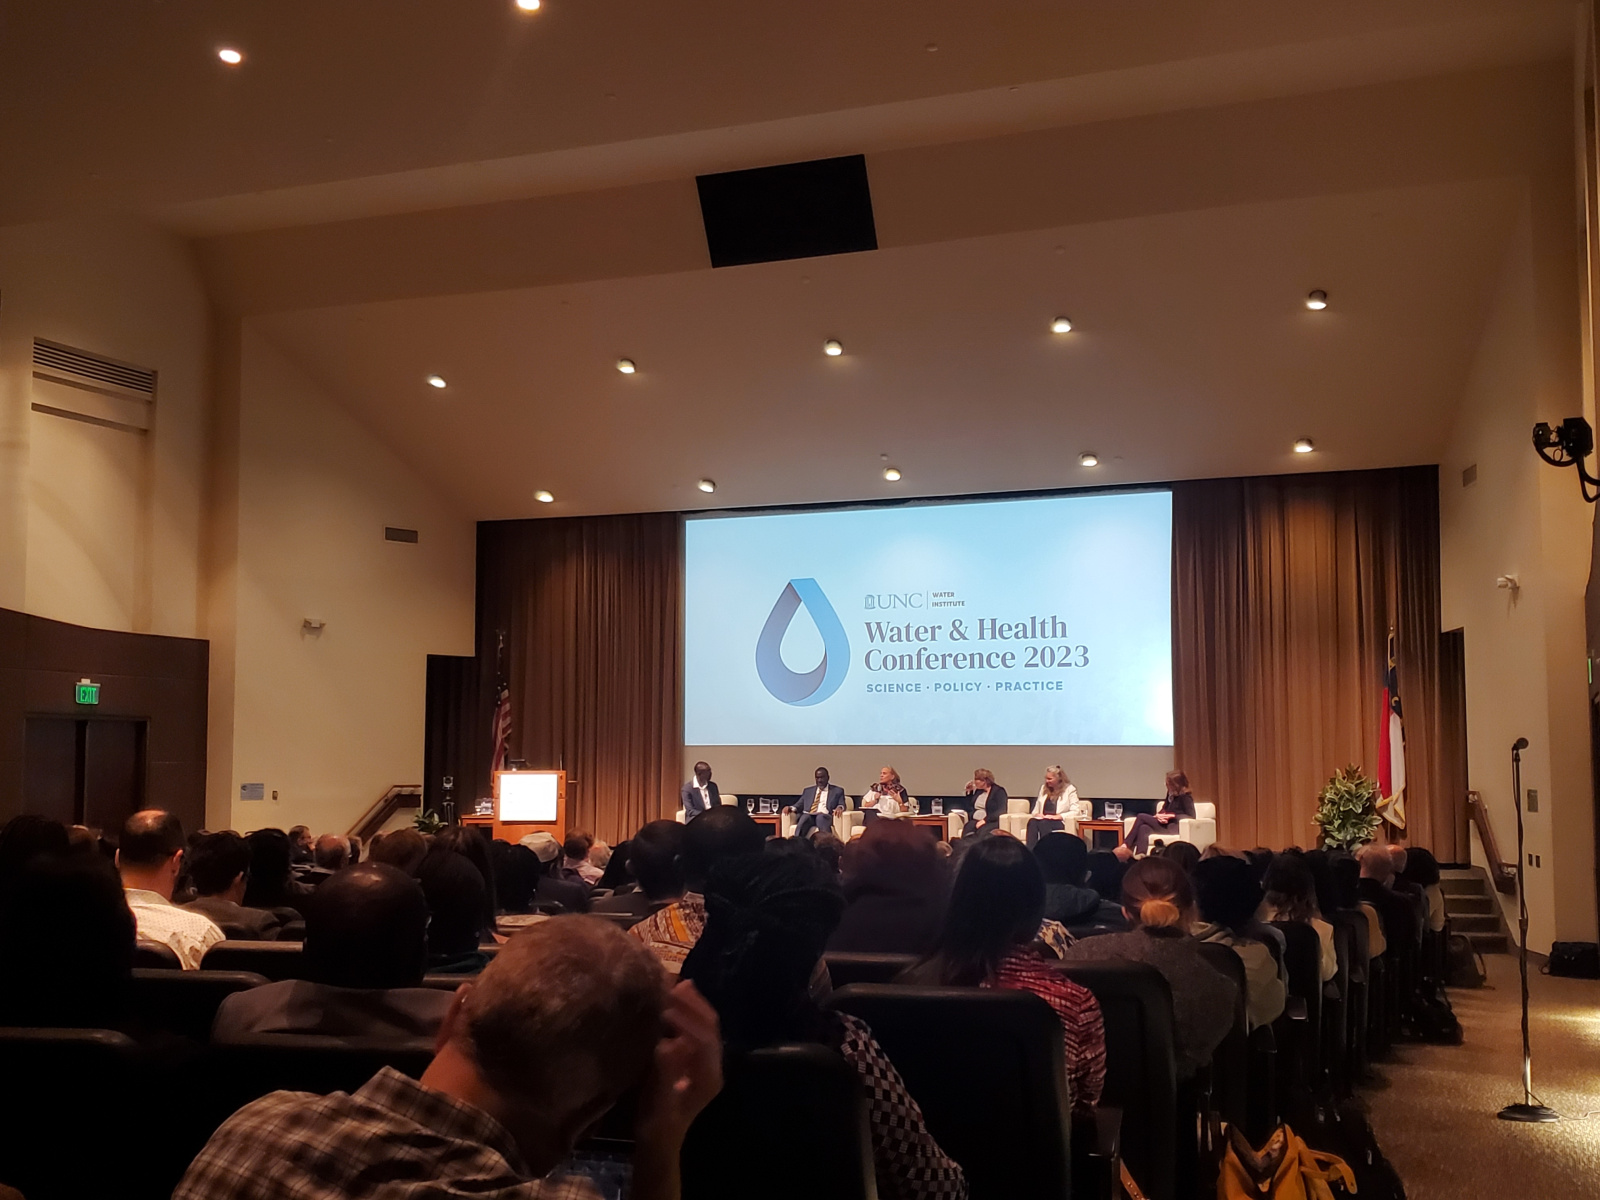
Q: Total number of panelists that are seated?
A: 6